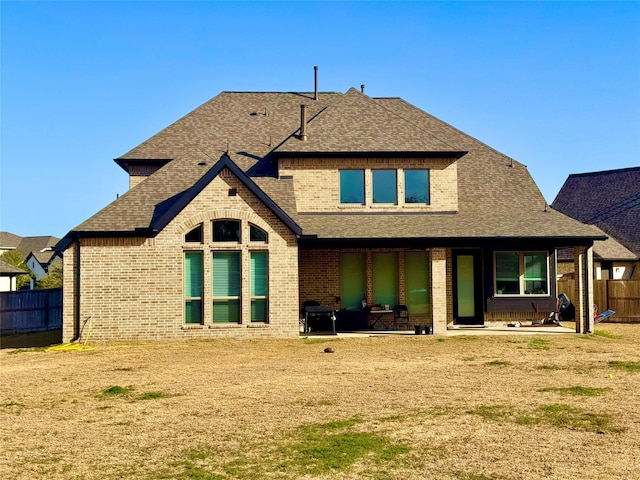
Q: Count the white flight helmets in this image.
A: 0